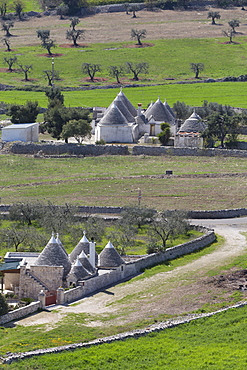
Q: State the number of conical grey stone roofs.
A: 13